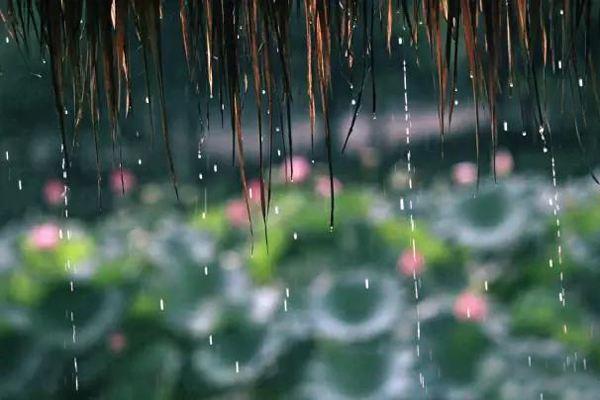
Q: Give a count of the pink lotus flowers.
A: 12